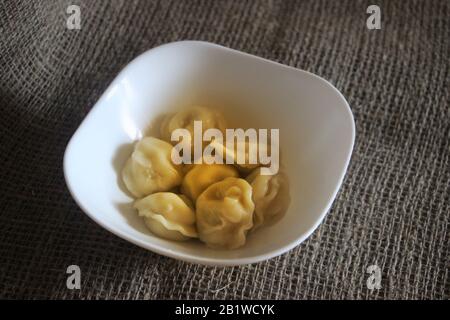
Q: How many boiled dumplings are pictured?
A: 7